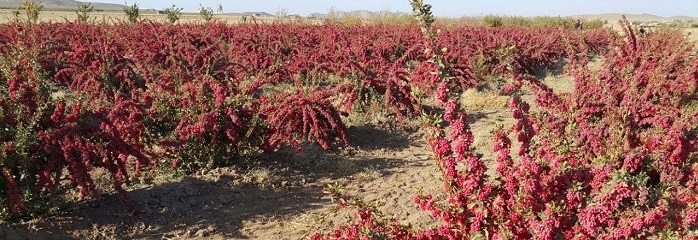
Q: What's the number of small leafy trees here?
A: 5